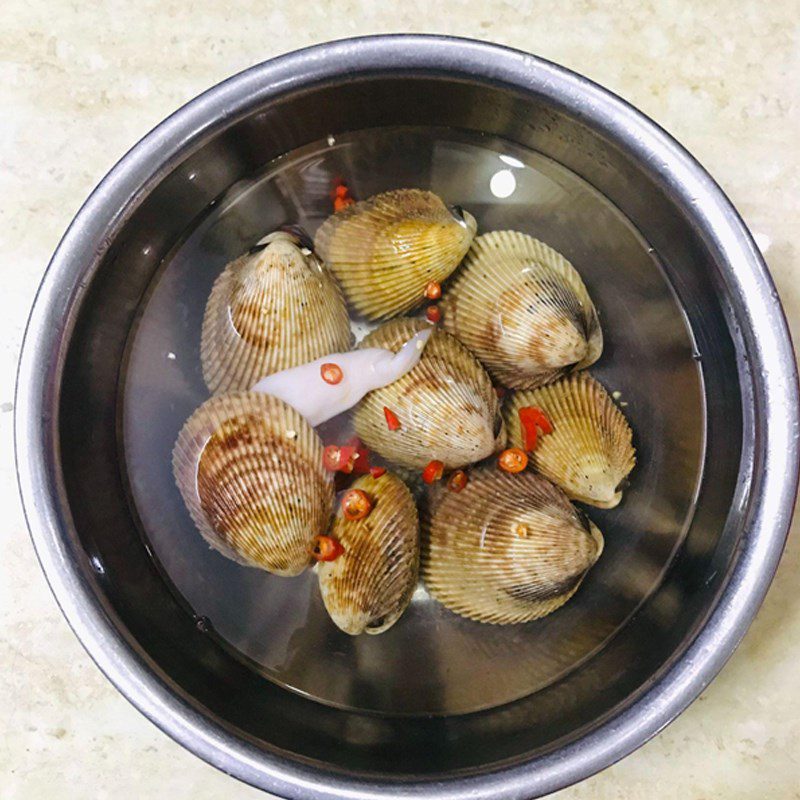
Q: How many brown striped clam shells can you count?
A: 8